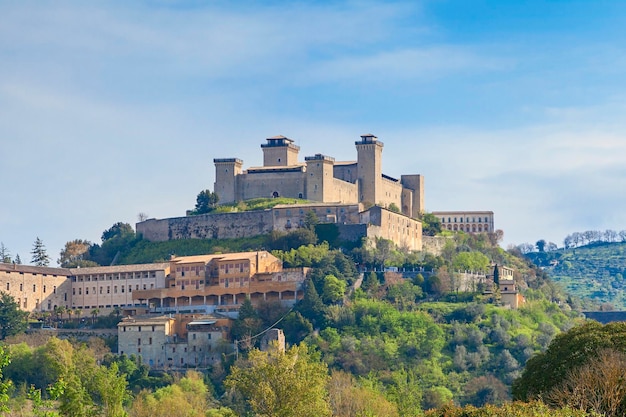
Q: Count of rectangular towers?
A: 5